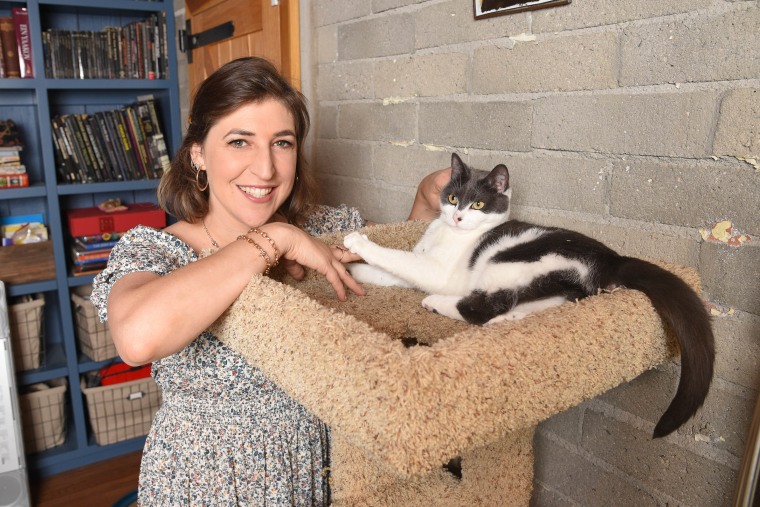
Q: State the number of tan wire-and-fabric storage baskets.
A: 4